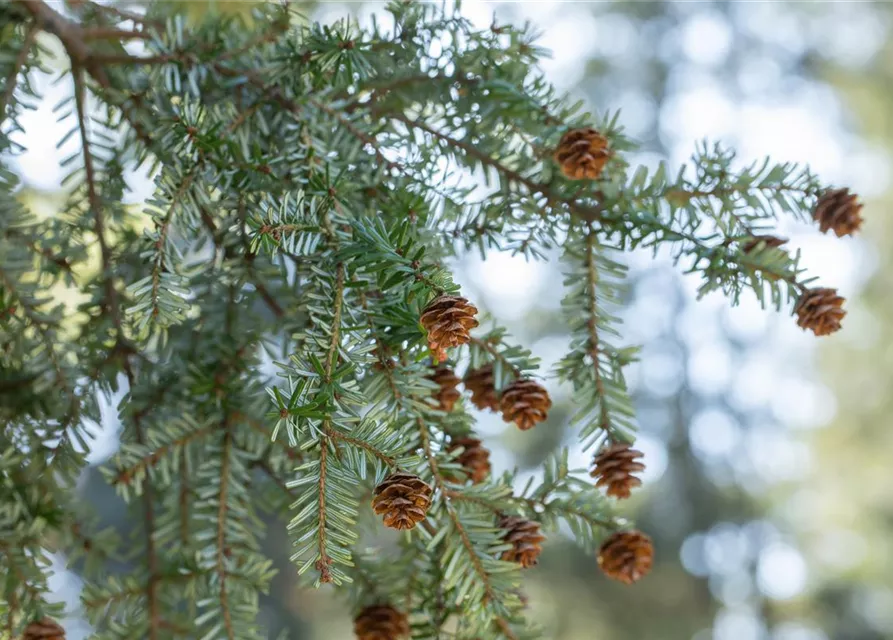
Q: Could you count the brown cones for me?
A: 15